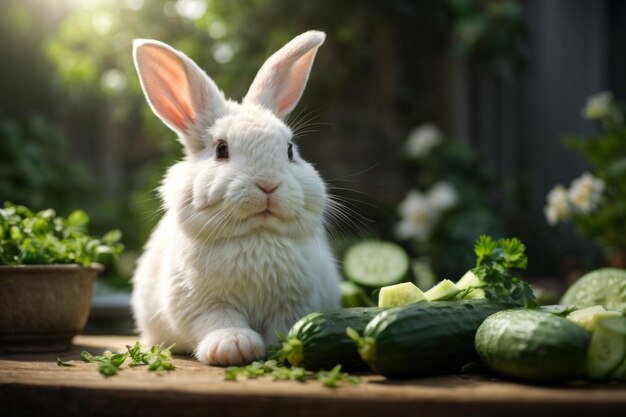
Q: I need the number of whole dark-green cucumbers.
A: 3